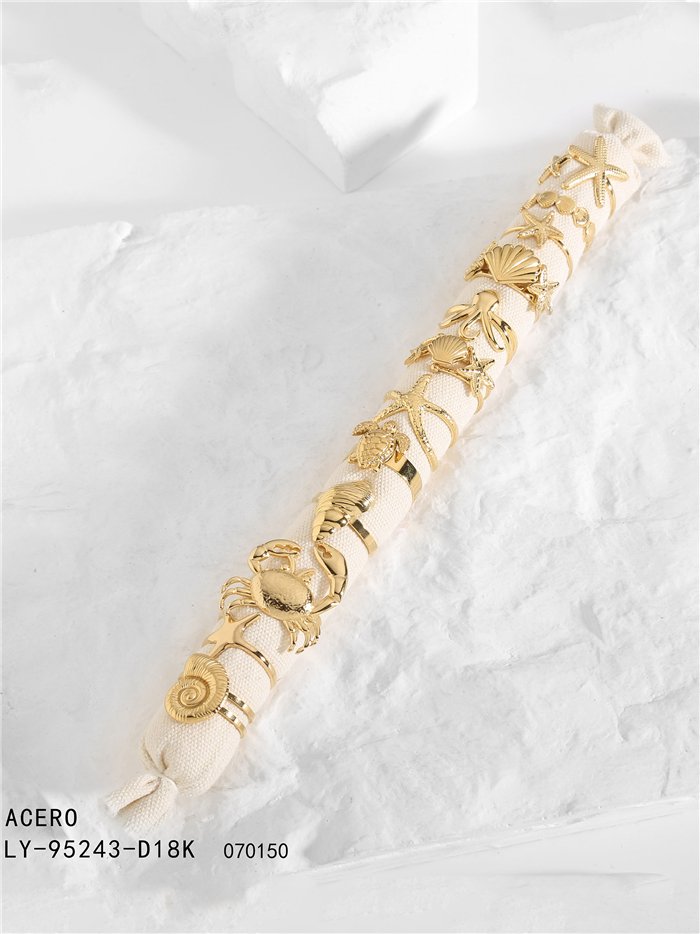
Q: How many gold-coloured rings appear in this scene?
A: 12